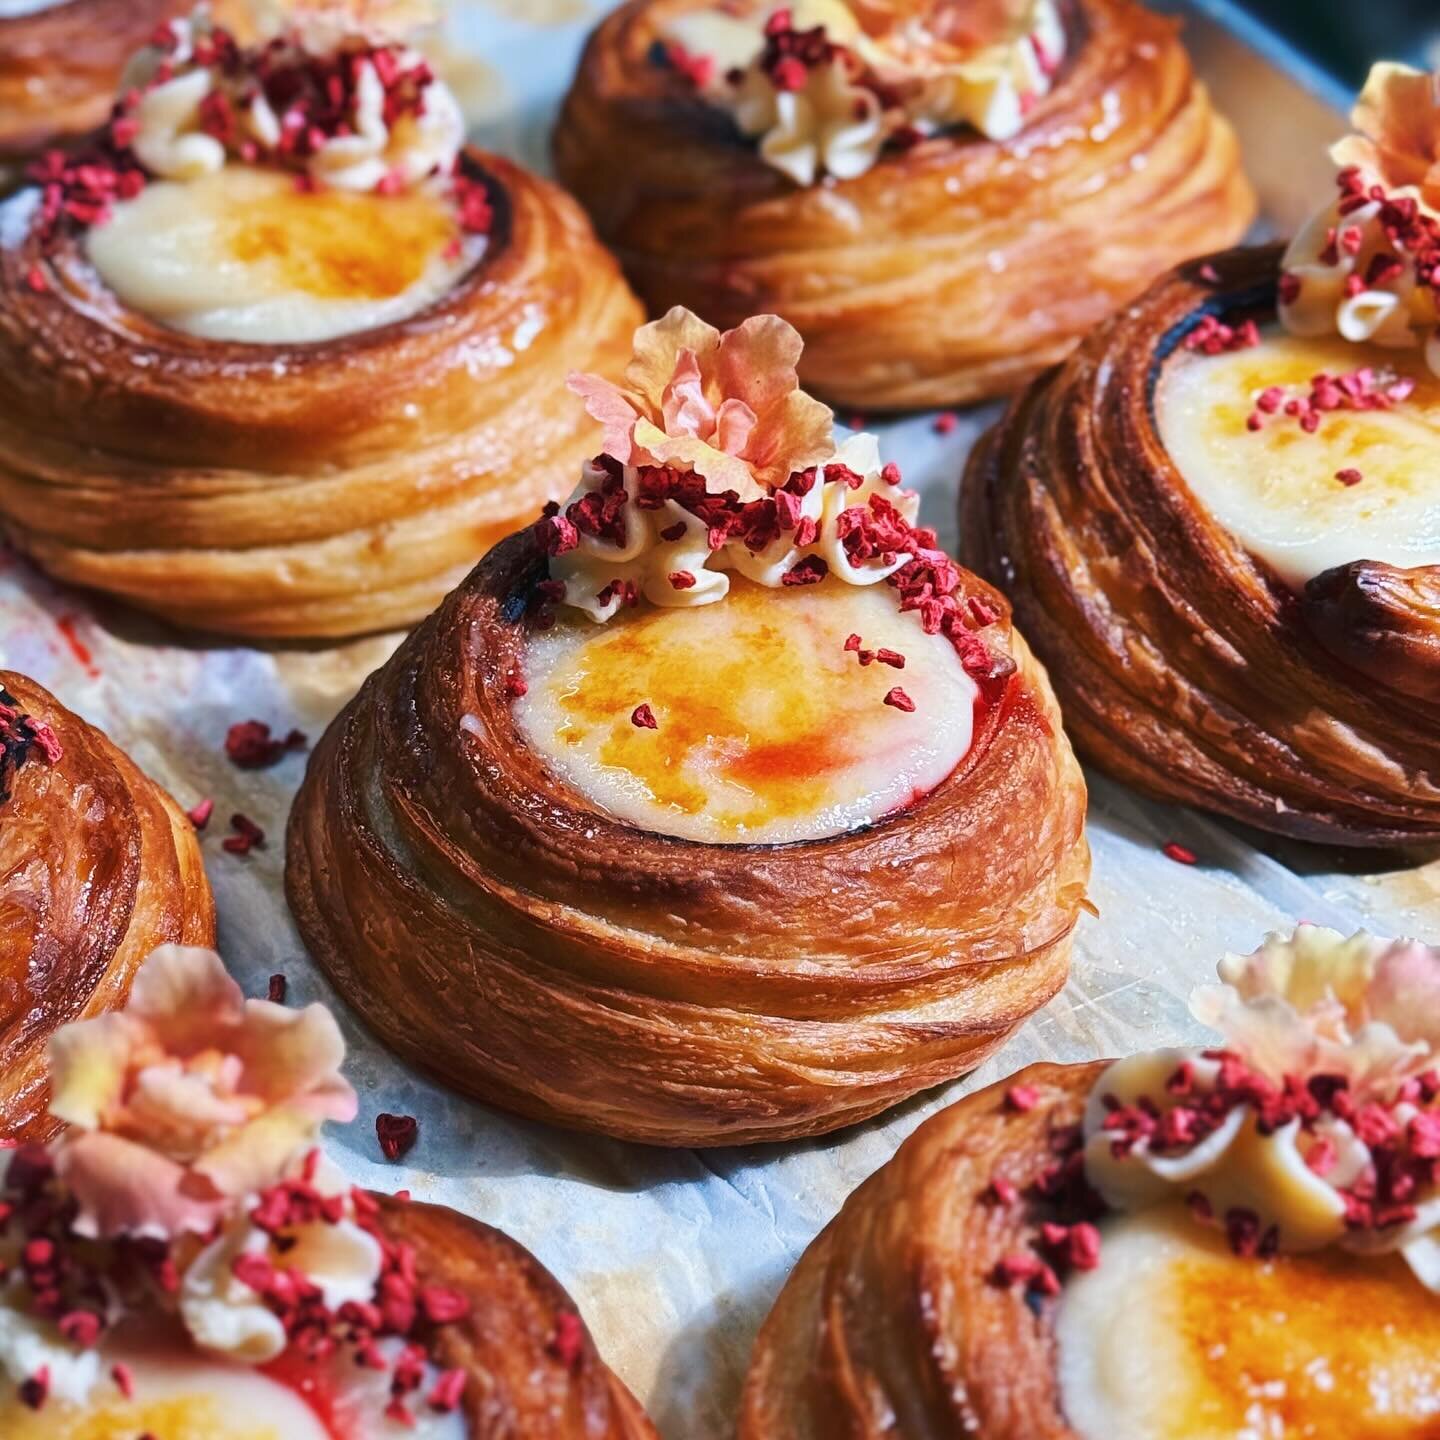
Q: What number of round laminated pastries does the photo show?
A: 8